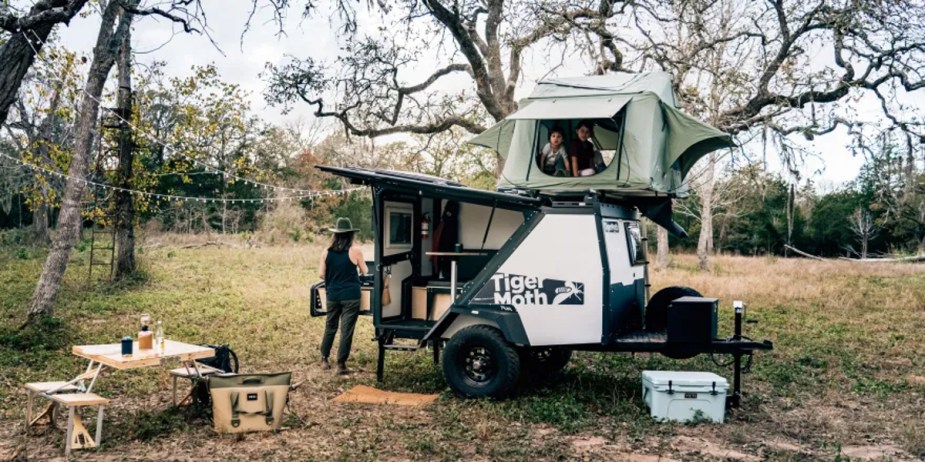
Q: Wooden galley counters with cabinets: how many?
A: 1